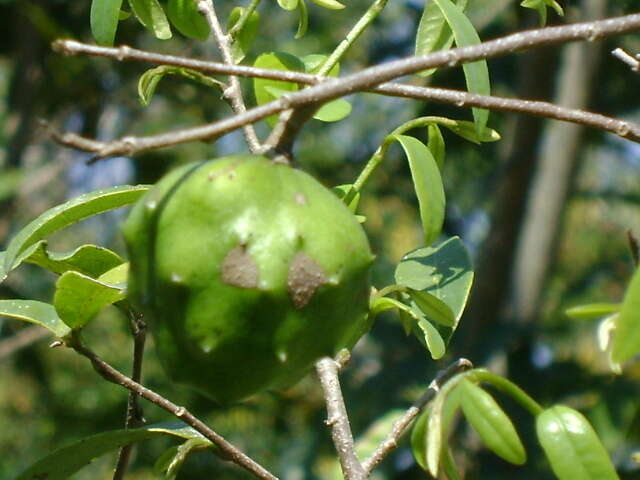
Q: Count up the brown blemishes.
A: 2